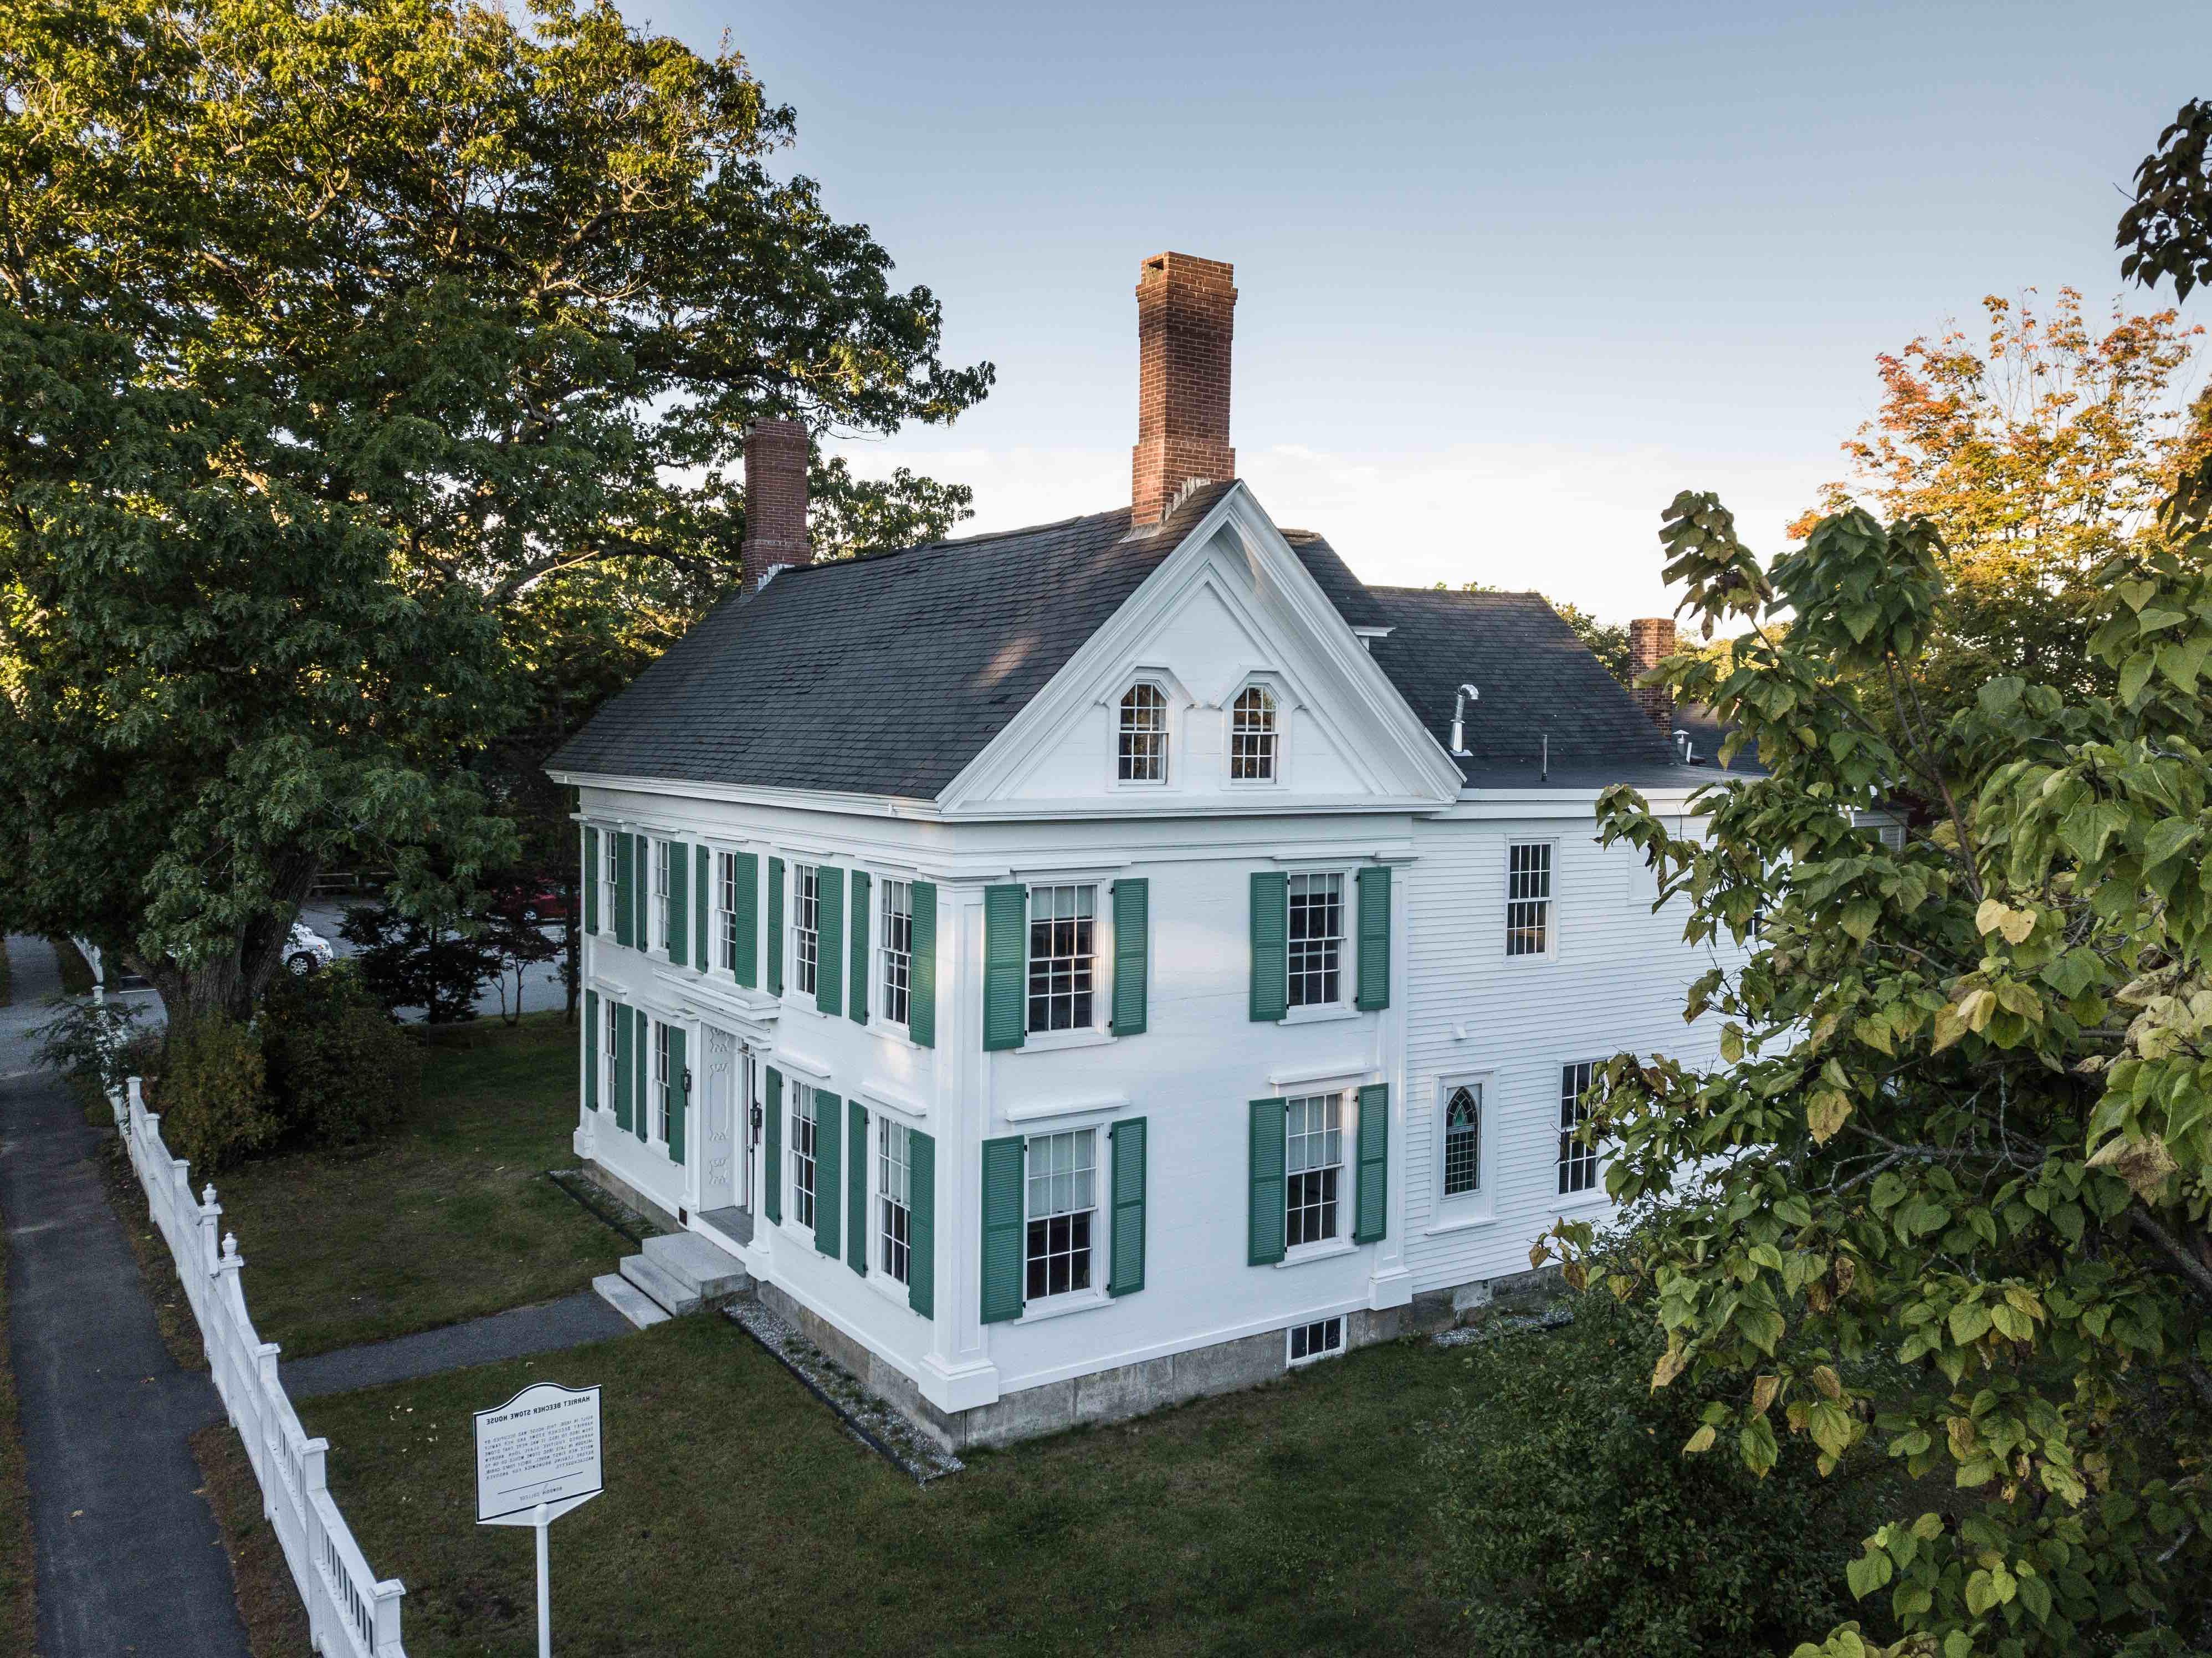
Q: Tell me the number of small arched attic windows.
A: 2